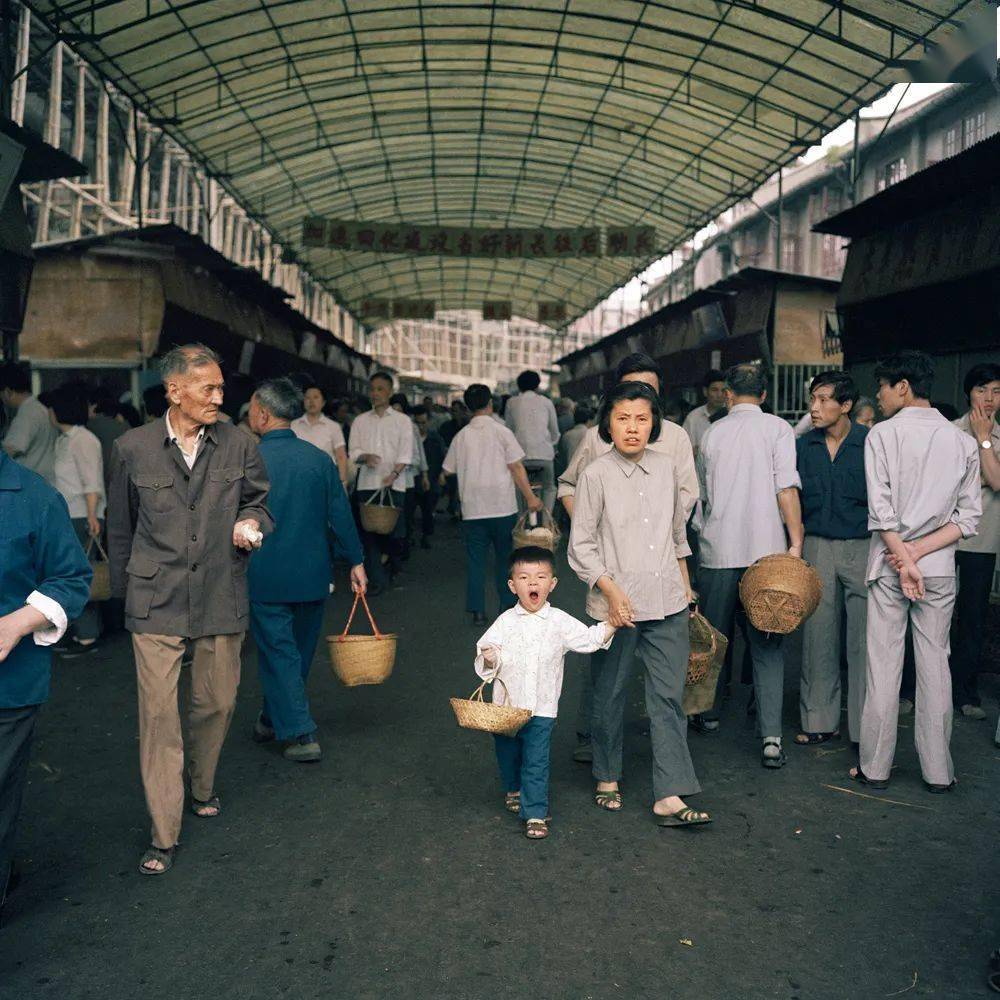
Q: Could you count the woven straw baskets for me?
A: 7